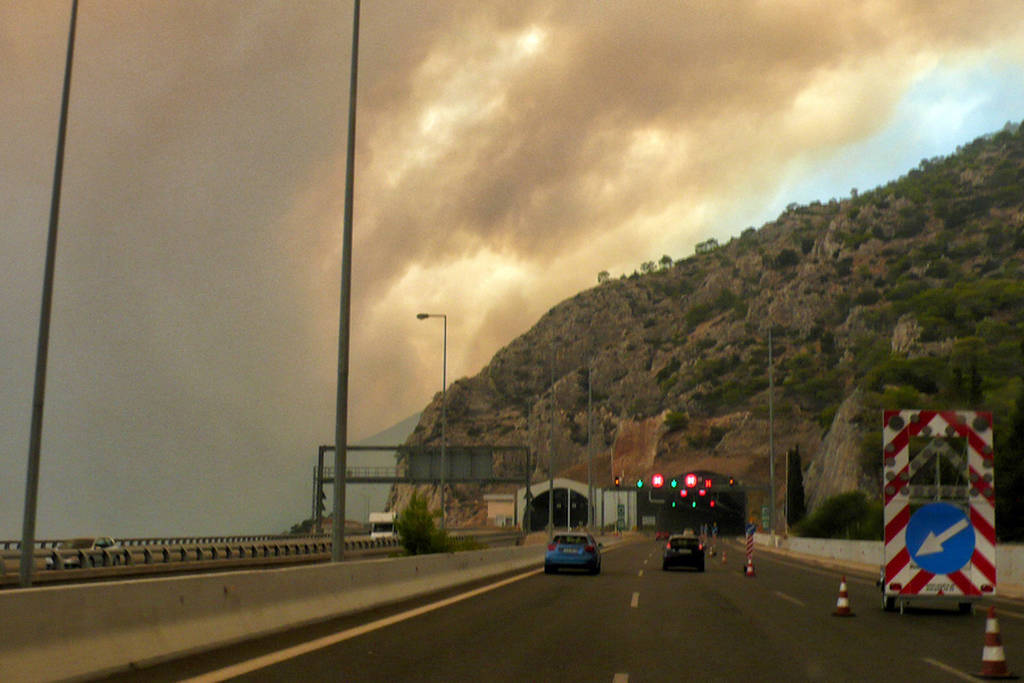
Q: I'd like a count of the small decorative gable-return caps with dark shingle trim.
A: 0